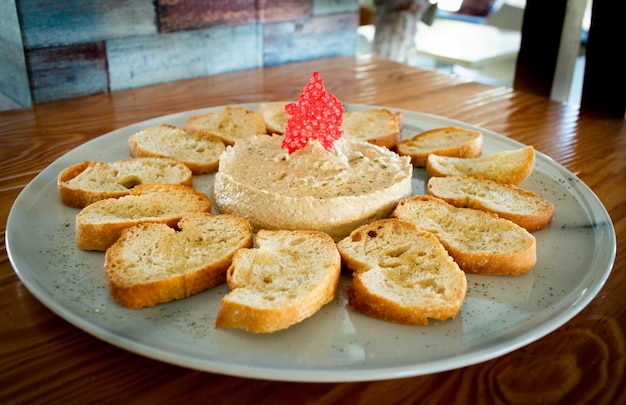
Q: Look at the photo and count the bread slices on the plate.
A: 13